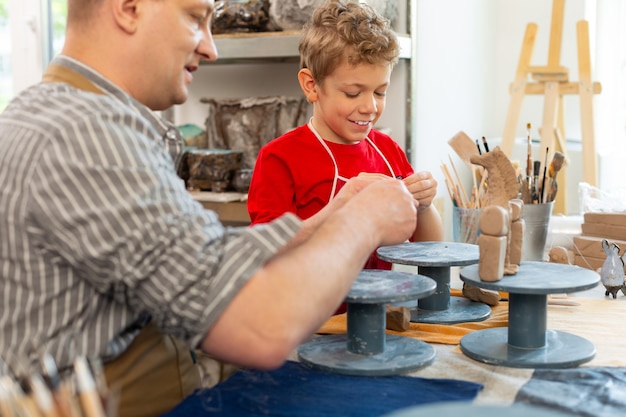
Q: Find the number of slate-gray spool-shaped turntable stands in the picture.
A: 3